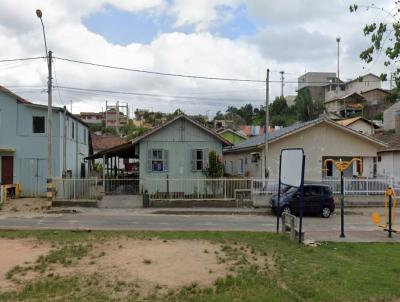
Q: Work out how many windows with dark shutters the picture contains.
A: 2